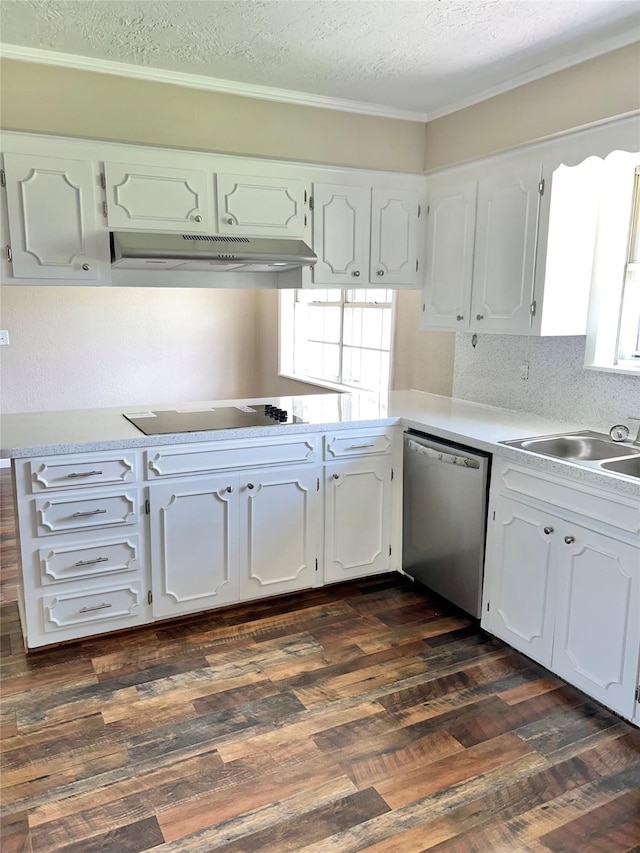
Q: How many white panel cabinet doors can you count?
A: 12